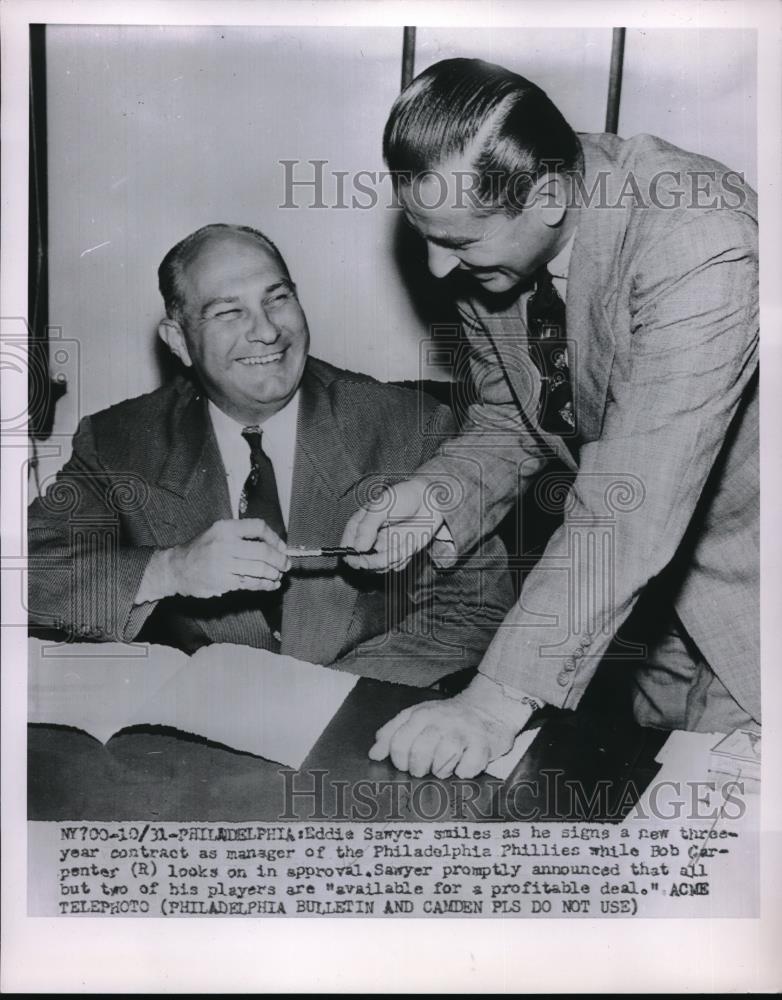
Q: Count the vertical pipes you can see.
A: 2